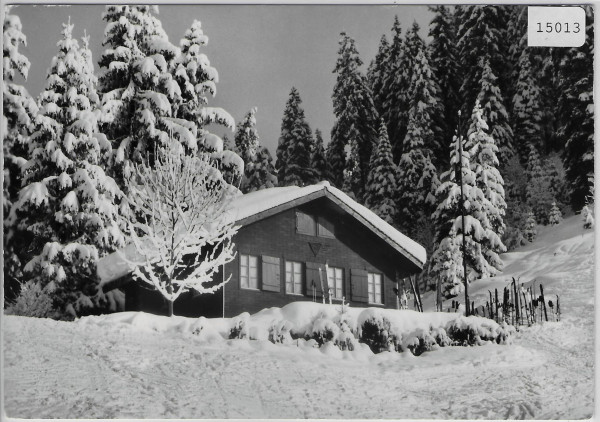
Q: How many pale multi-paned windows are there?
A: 4